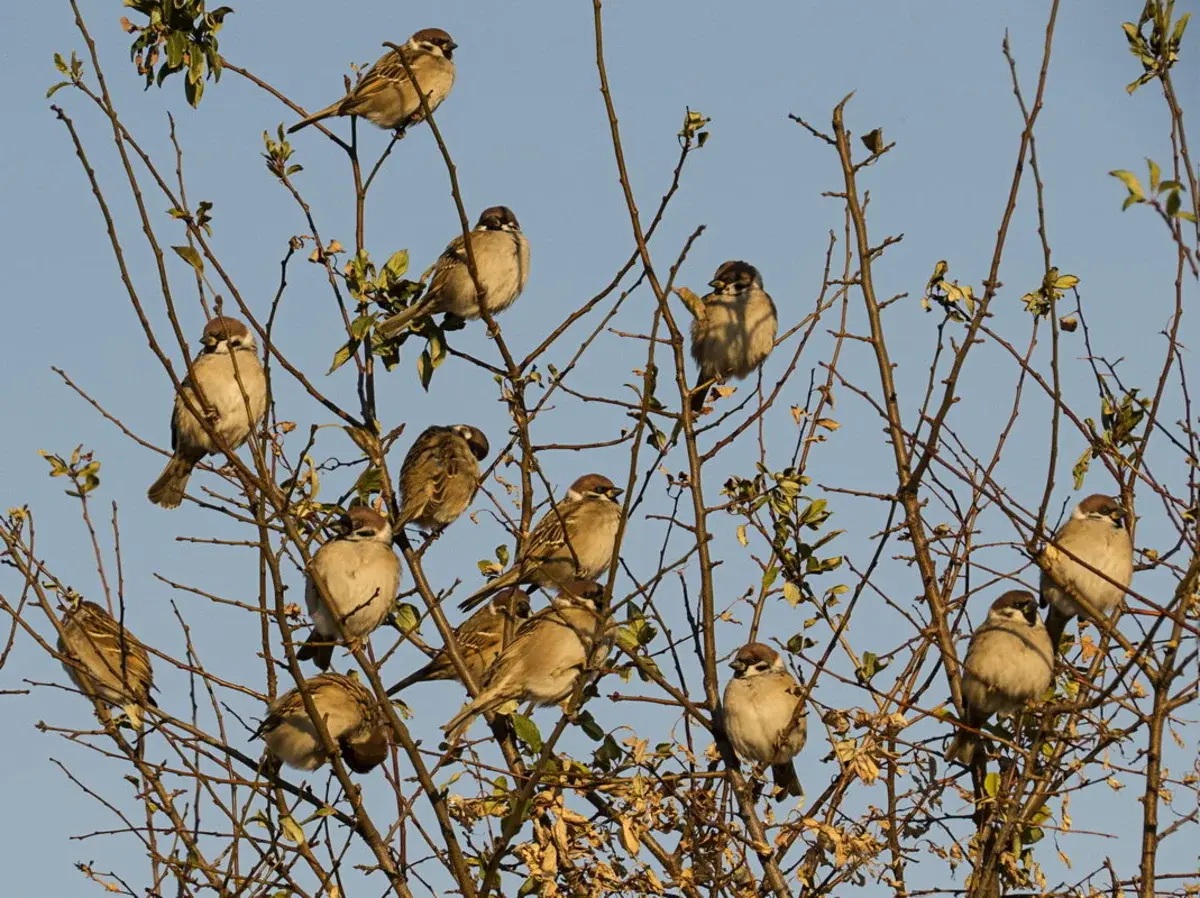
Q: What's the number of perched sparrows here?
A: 14